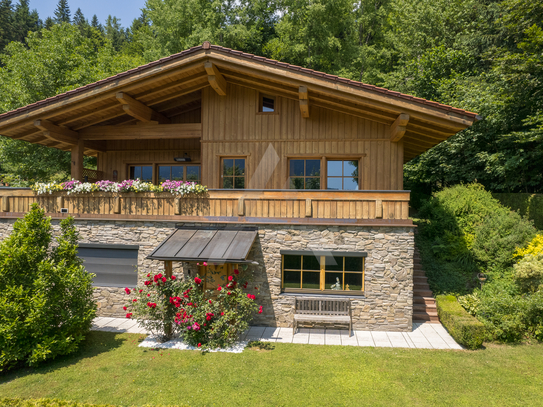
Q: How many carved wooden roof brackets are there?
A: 5